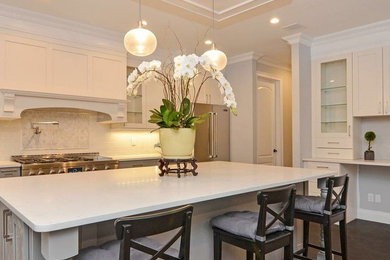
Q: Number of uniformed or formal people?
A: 0